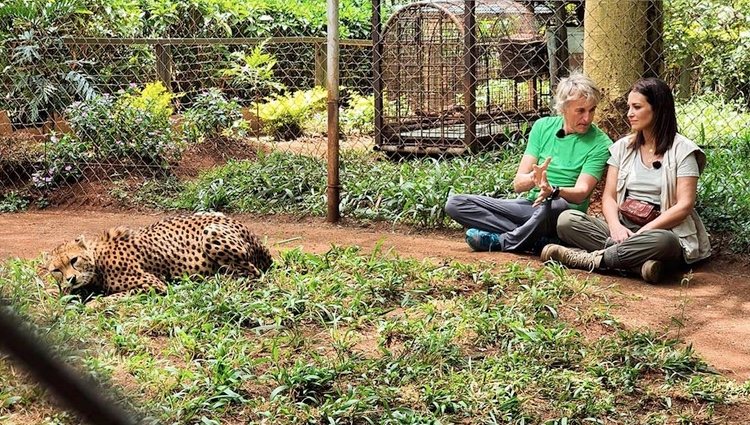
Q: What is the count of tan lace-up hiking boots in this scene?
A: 2